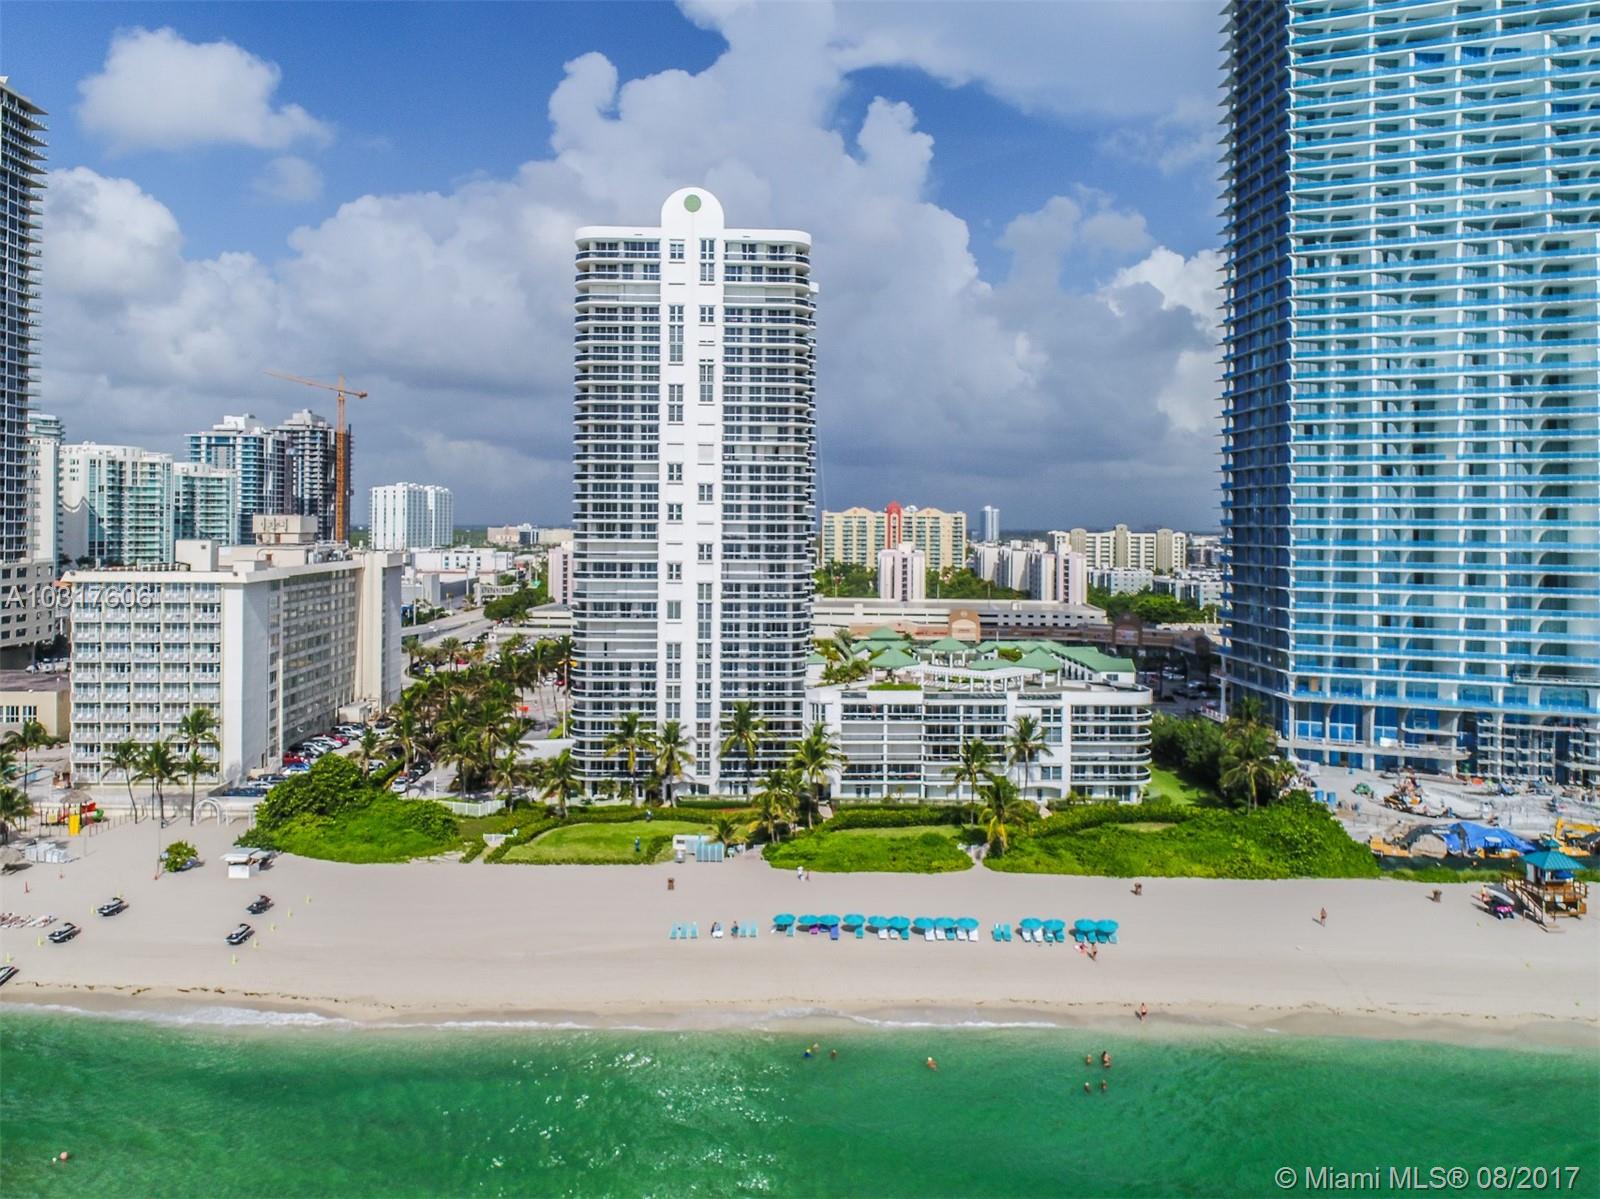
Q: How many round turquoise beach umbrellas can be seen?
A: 13